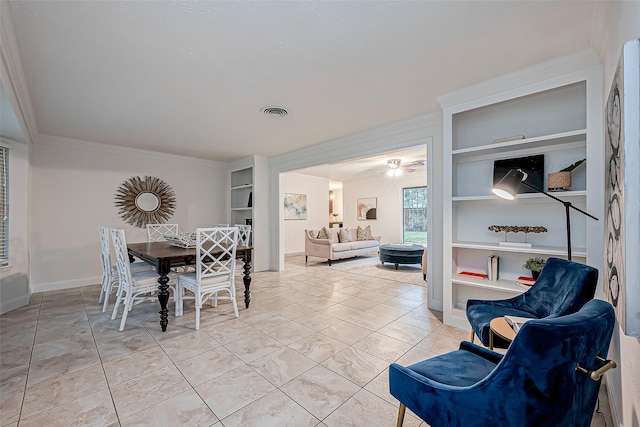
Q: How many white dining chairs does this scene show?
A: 6